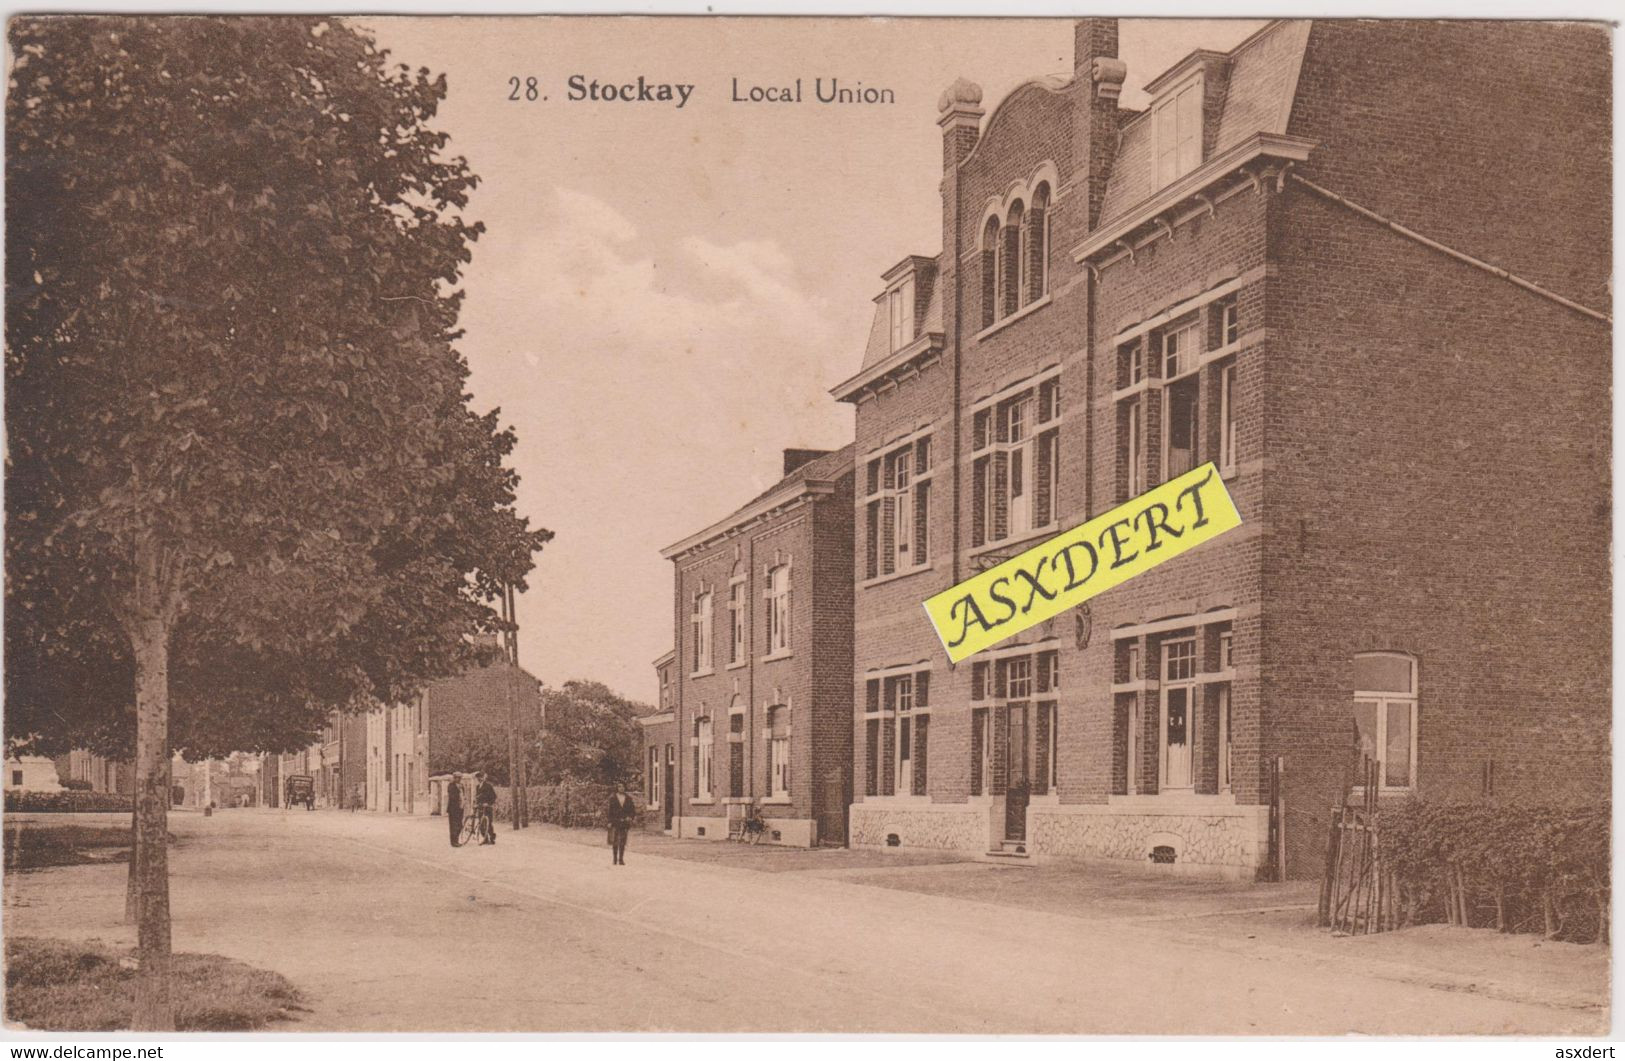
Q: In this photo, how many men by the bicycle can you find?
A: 2